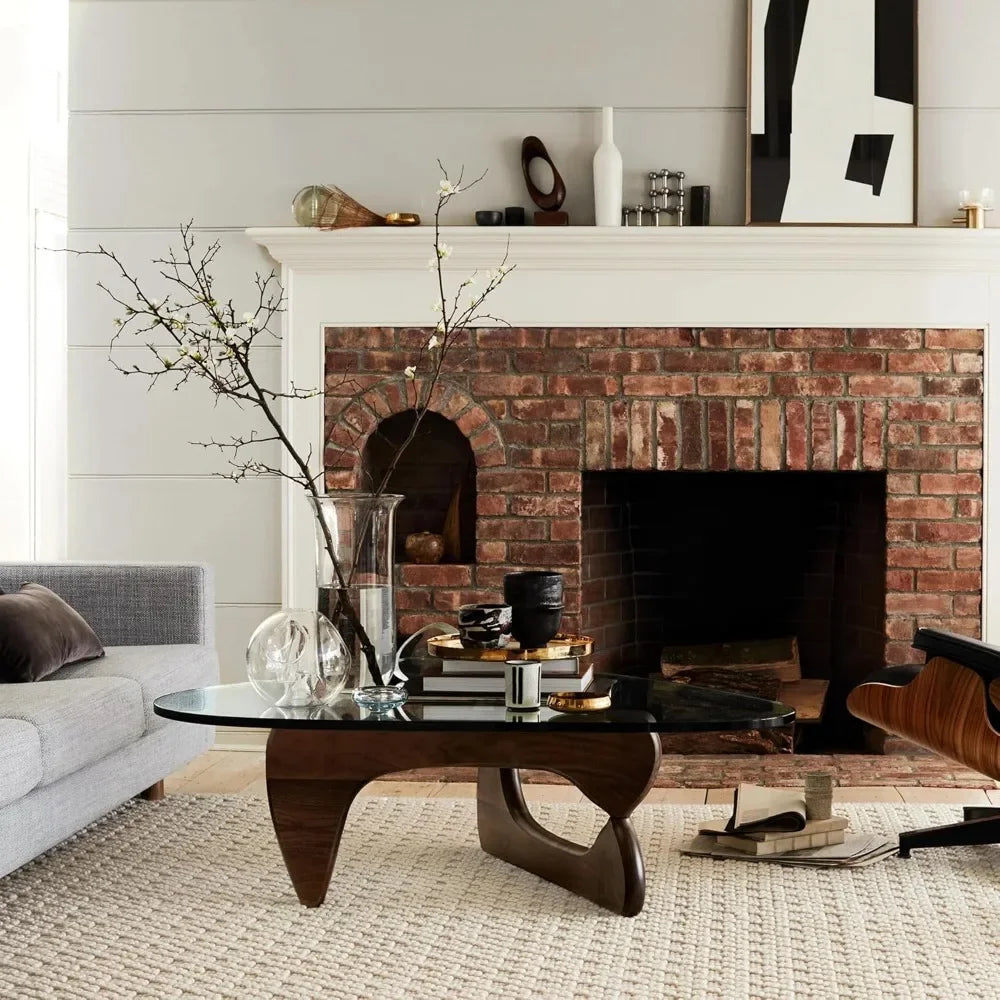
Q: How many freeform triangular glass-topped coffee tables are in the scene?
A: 1